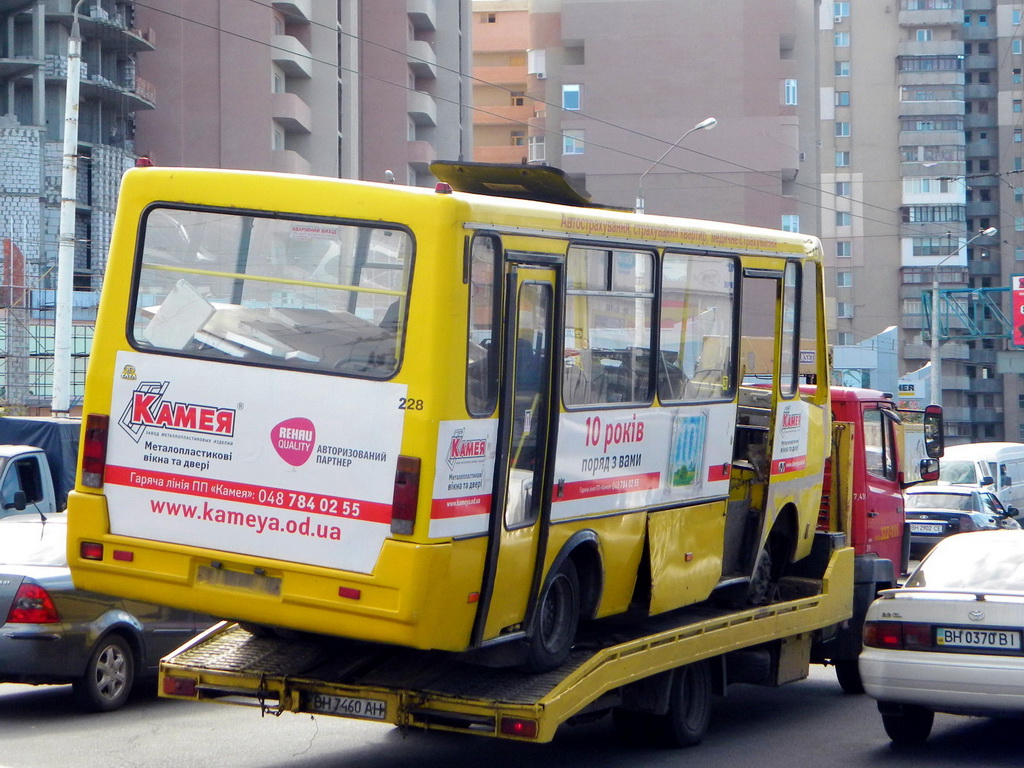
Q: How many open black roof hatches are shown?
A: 1